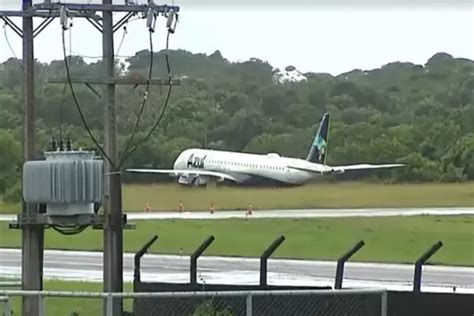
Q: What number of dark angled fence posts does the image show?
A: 5